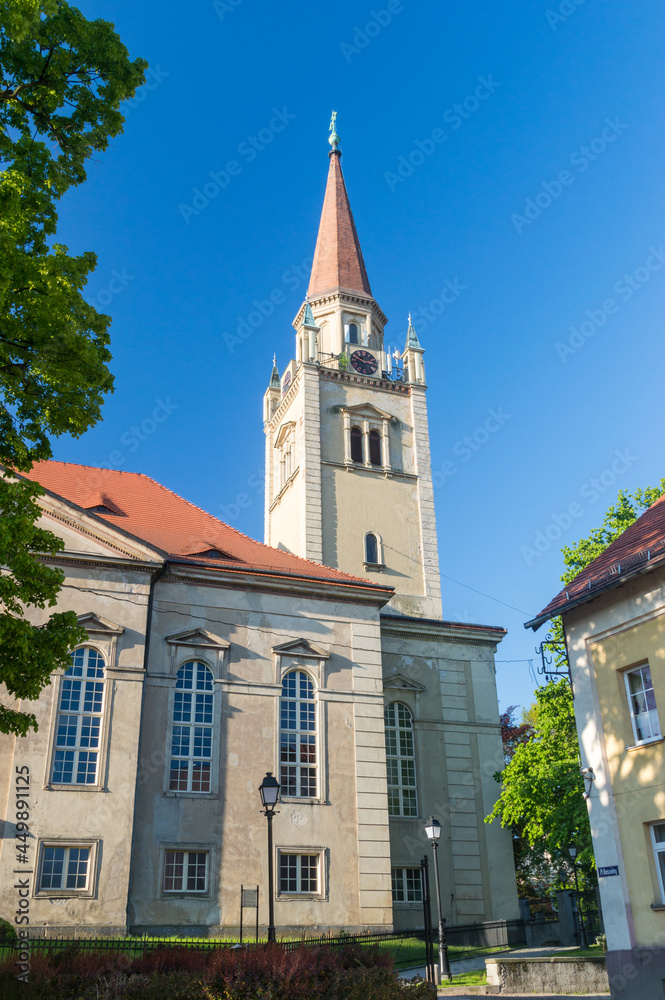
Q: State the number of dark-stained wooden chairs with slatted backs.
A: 0